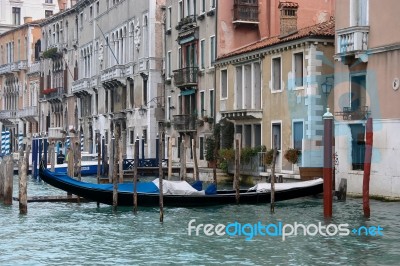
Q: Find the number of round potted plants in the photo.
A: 2